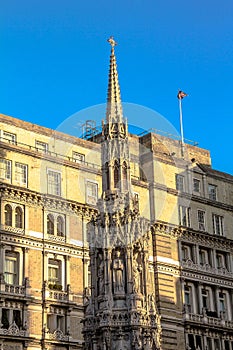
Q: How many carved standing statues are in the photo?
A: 3